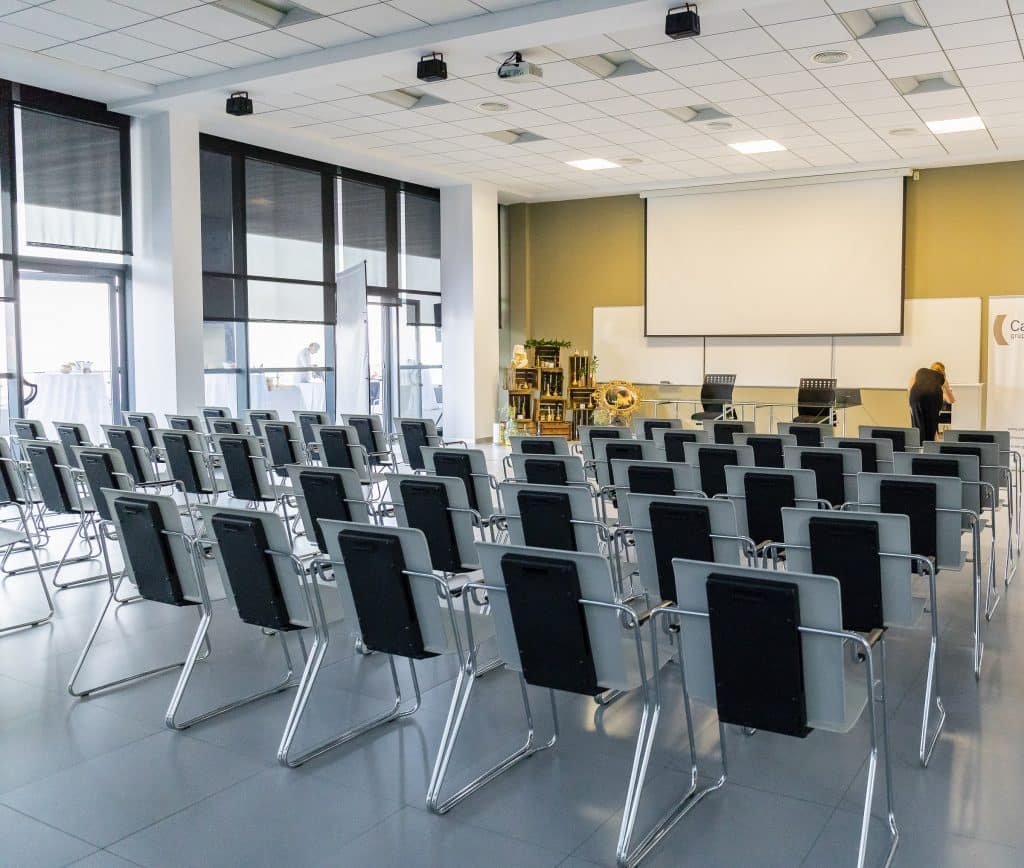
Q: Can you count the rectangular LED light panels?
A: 3